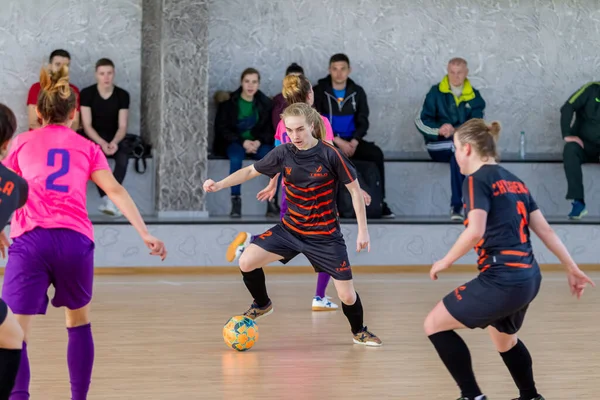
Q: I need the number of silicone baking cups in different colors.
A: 0